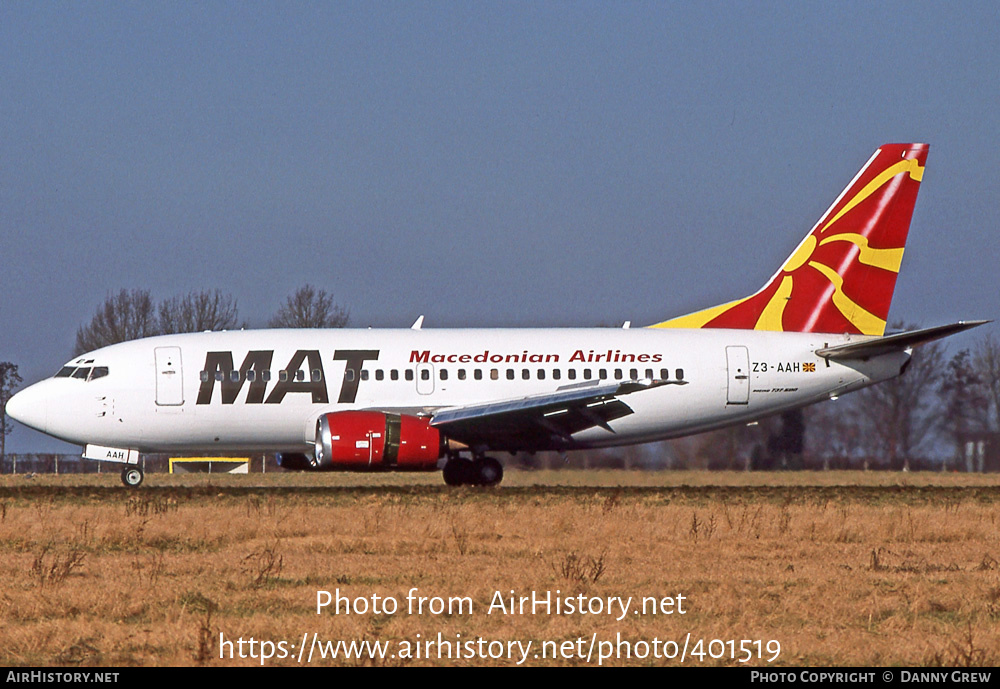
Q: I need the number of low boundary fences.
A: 1